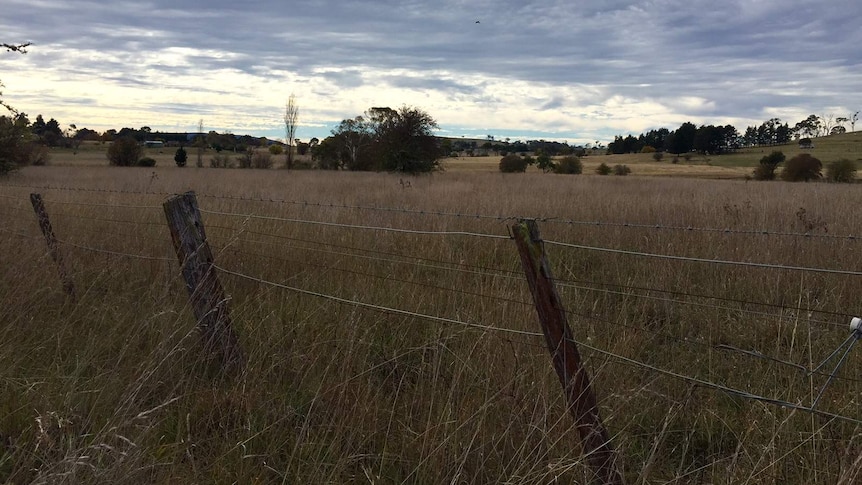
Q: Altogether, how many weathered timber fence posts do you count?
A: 3